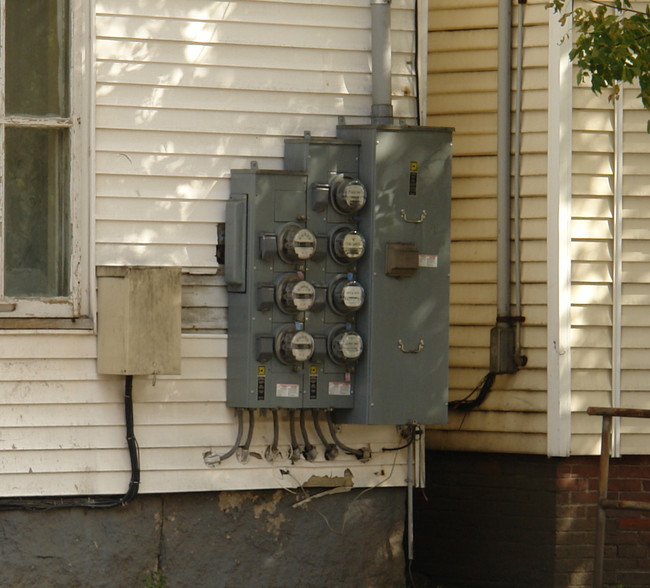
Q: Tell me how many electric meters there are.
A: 7